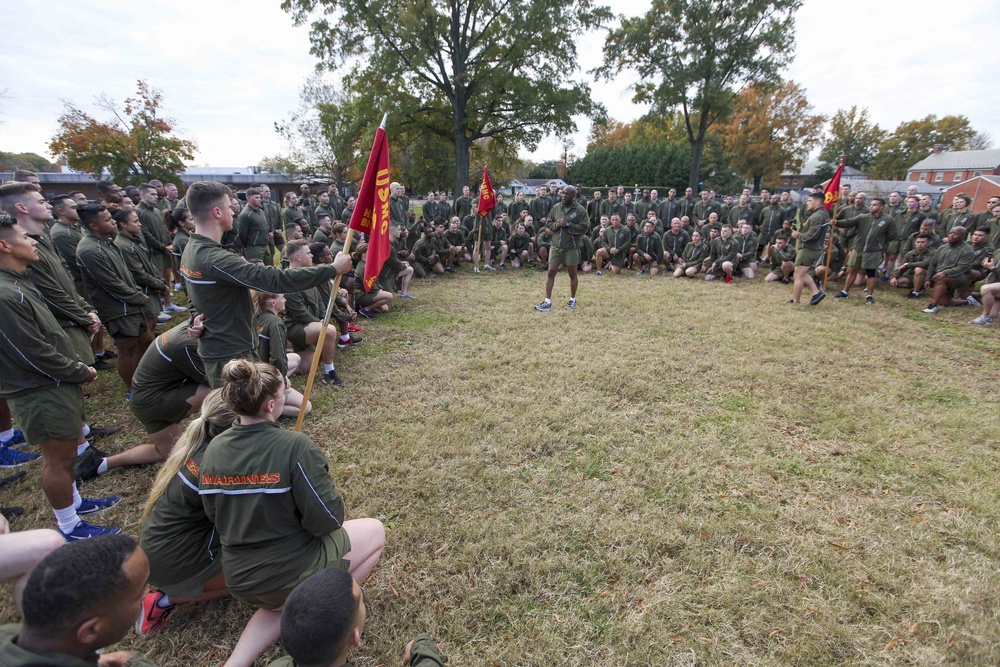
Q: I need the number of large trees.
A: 2